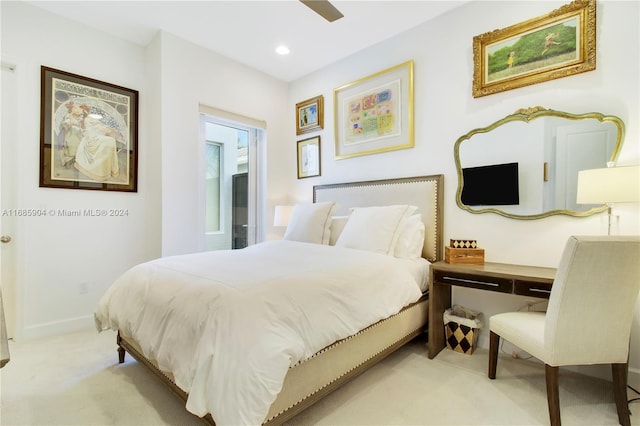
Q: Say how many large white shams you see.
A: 2